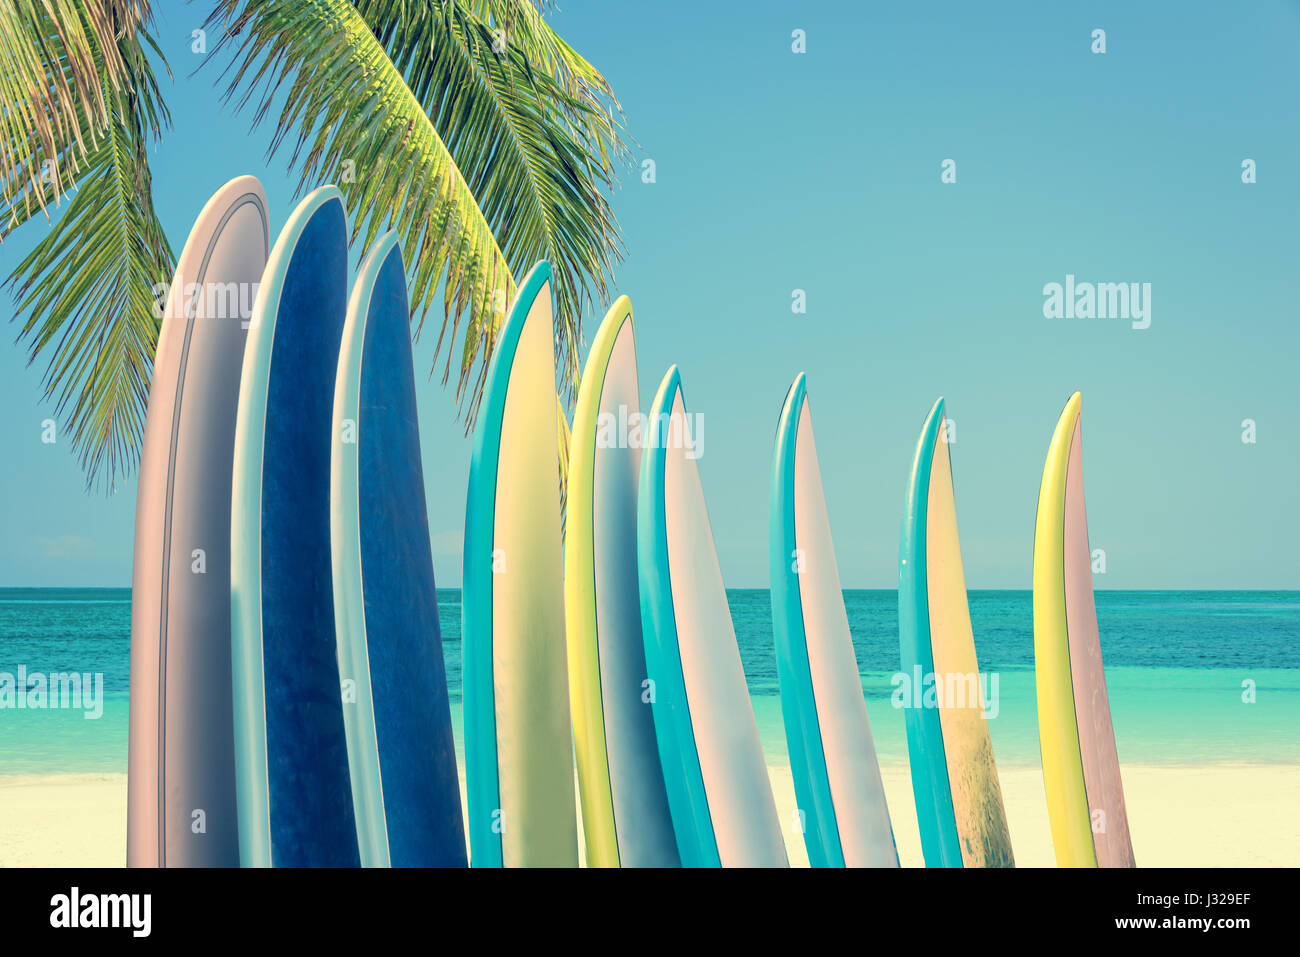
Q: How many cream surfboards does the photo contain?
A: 2